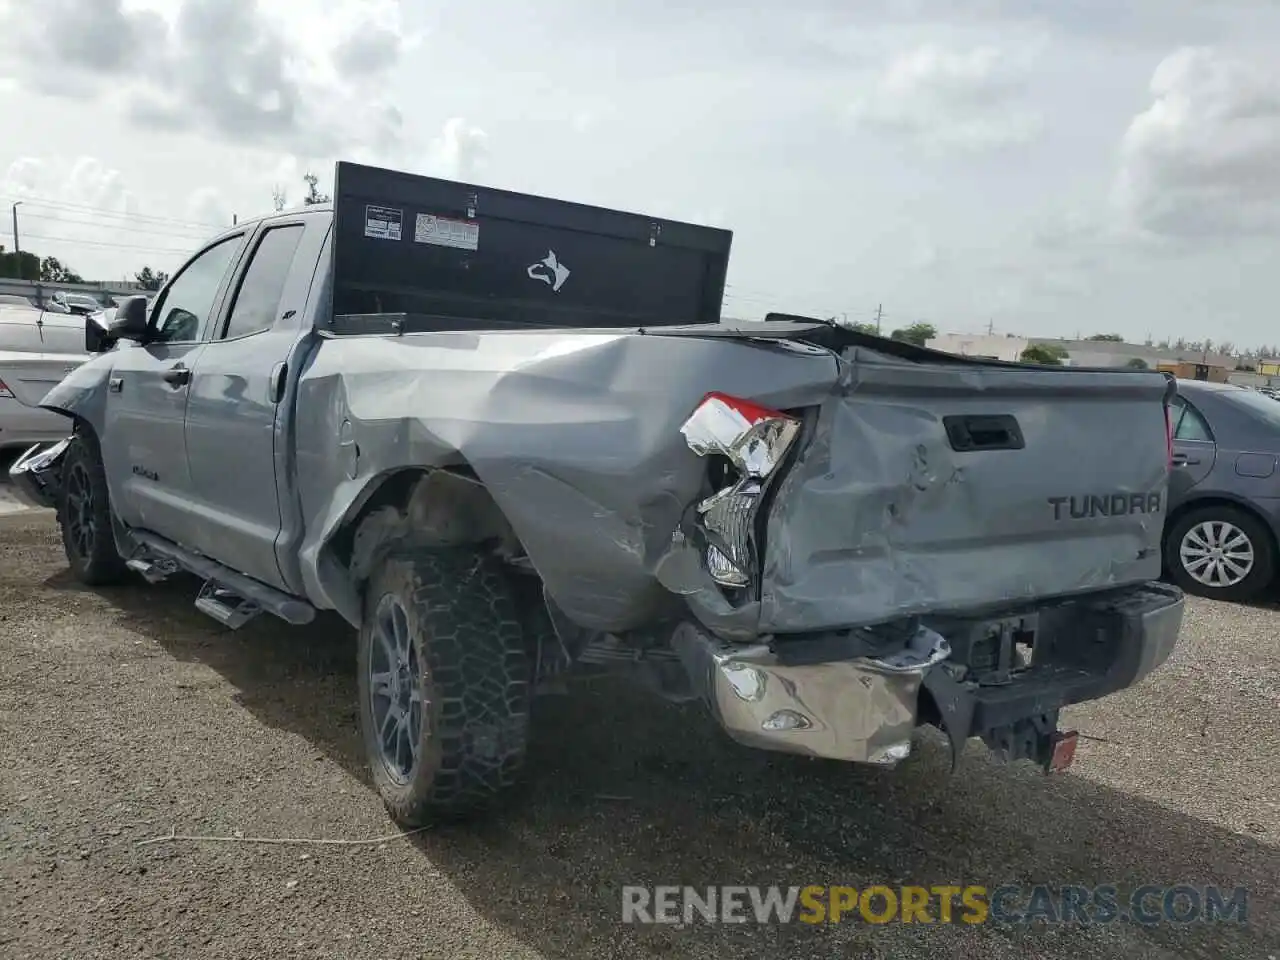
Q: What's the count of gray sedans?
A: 1